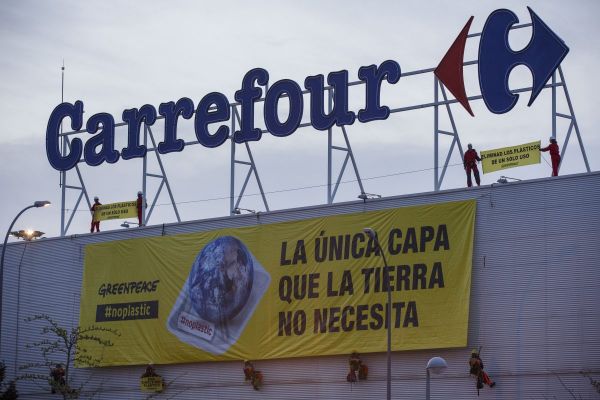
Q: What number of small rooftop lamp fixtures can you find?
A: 4